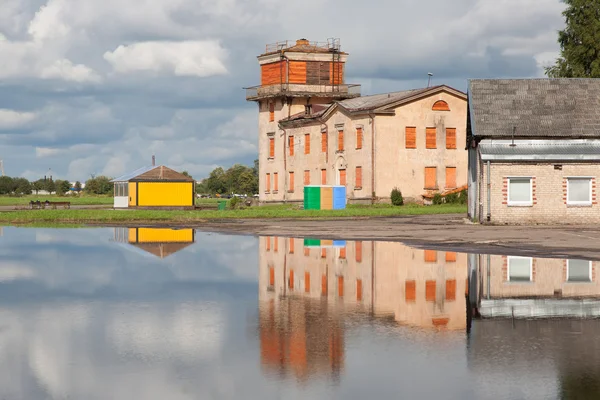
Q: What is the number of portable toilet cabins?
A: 3